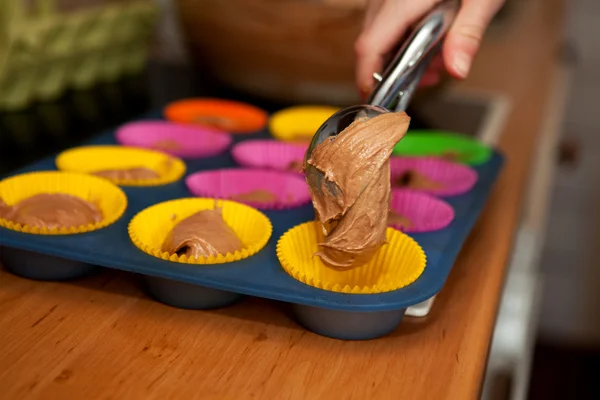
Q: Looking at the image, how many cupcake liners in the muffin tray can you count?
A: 12